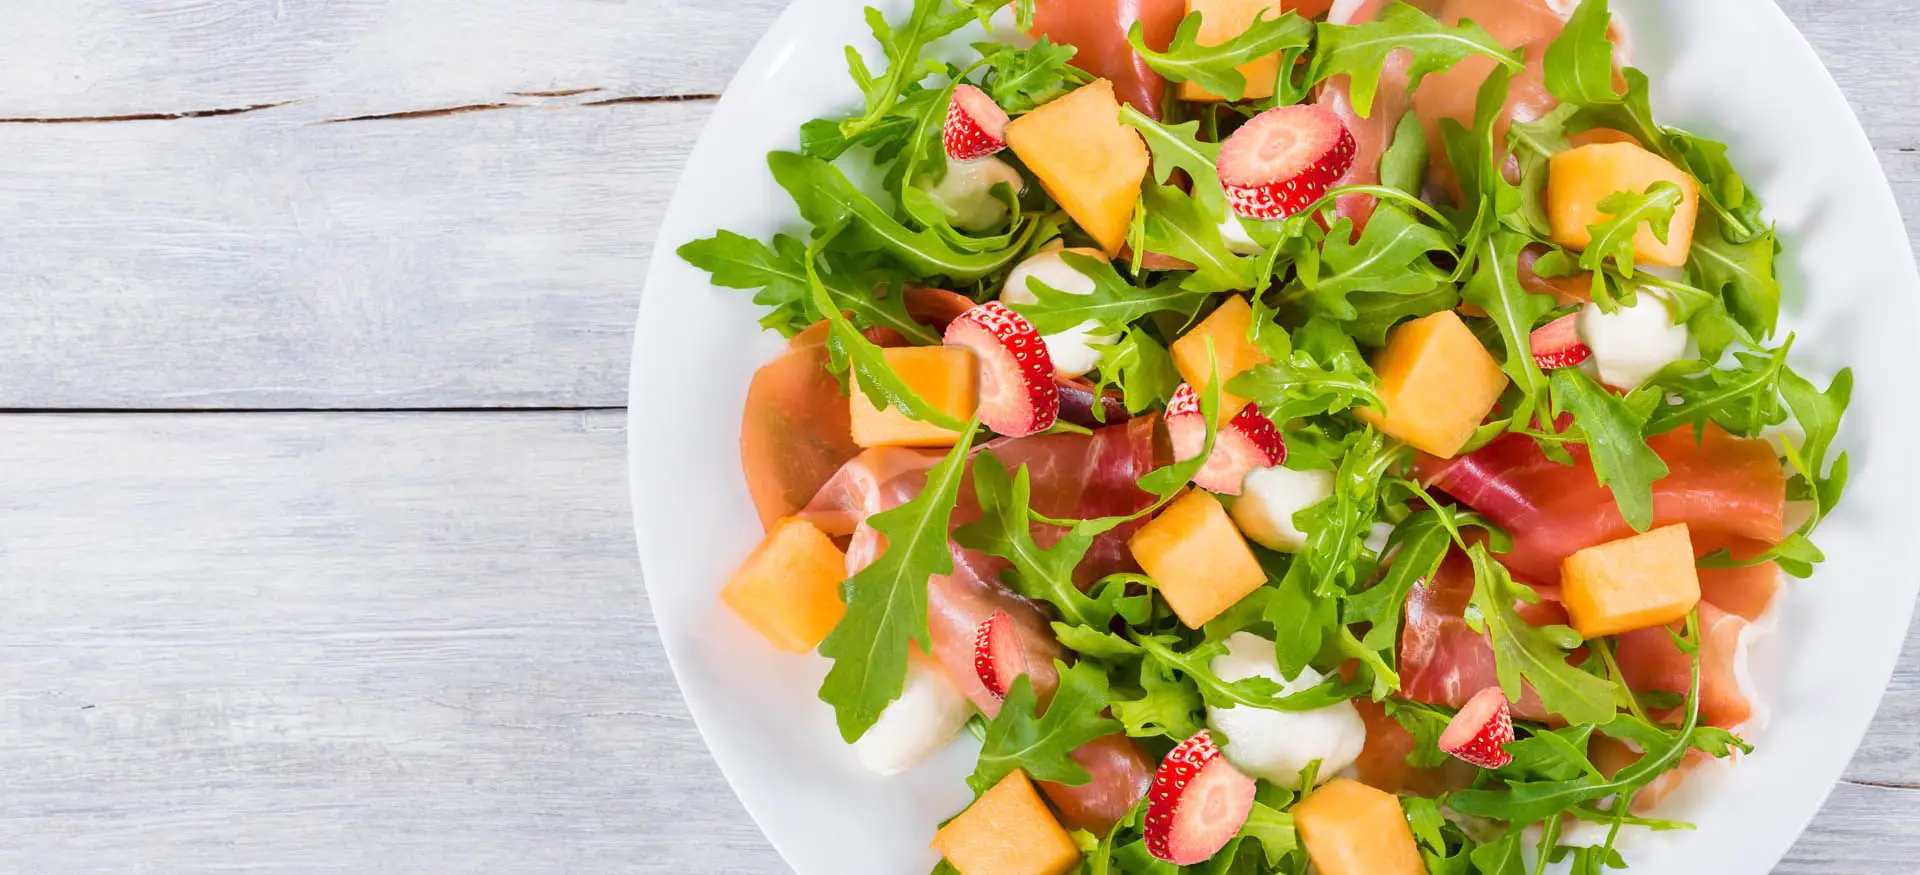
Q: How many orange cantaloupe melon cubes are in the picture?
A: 11